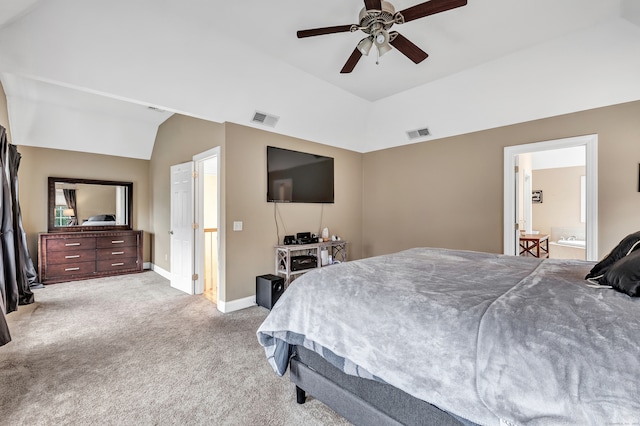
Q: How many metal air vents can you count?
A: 2